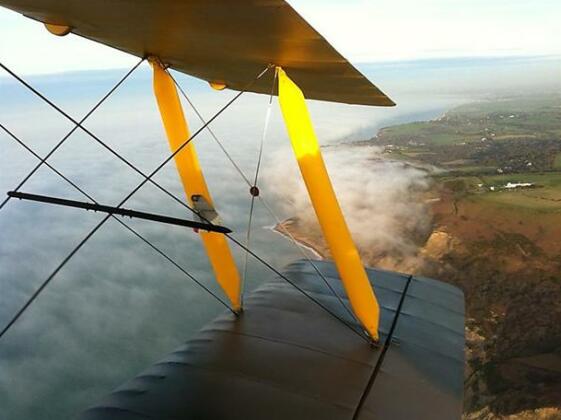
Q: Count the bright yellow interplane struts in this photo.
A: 2